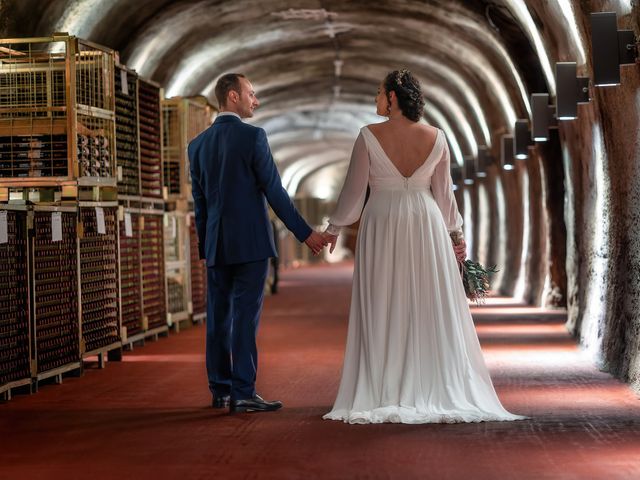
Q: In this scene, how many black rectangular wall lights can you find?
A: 8